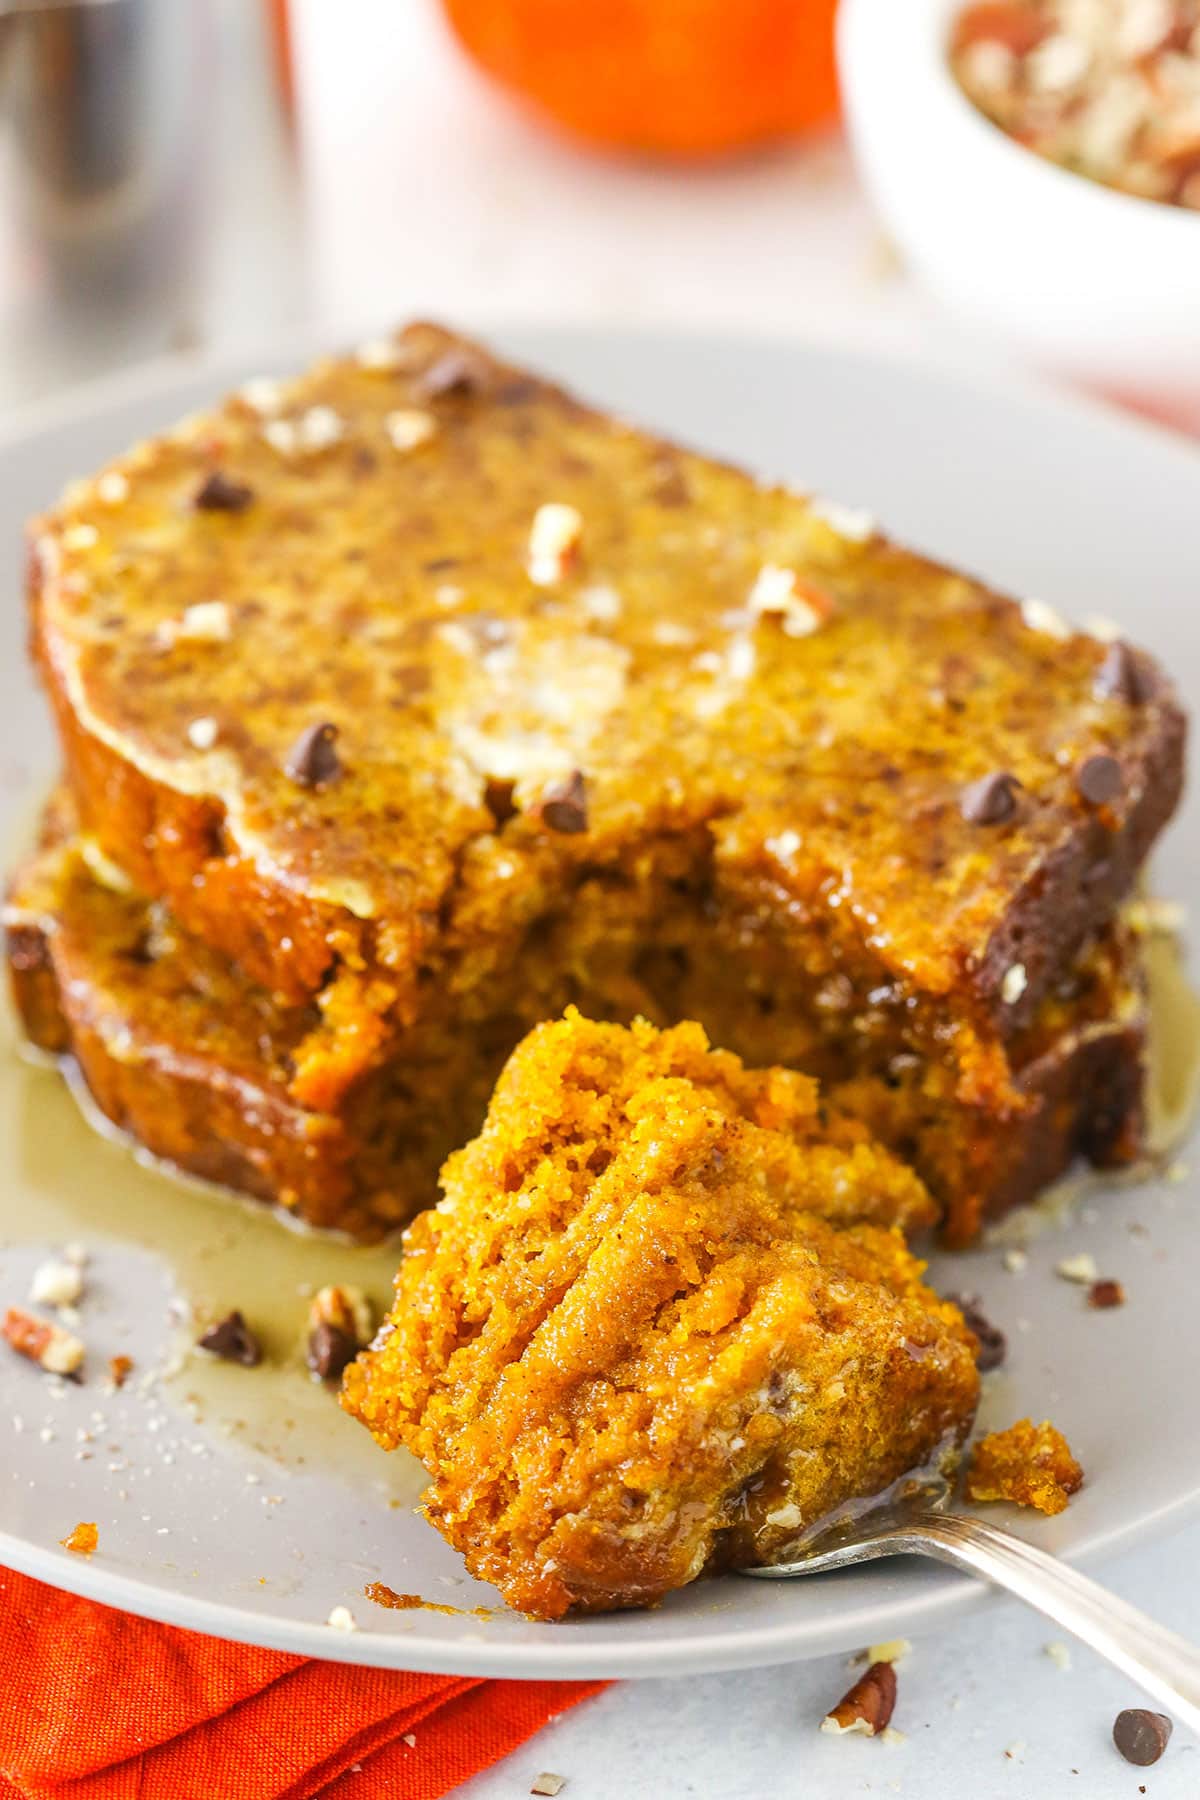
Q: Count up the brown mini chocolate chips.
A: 11